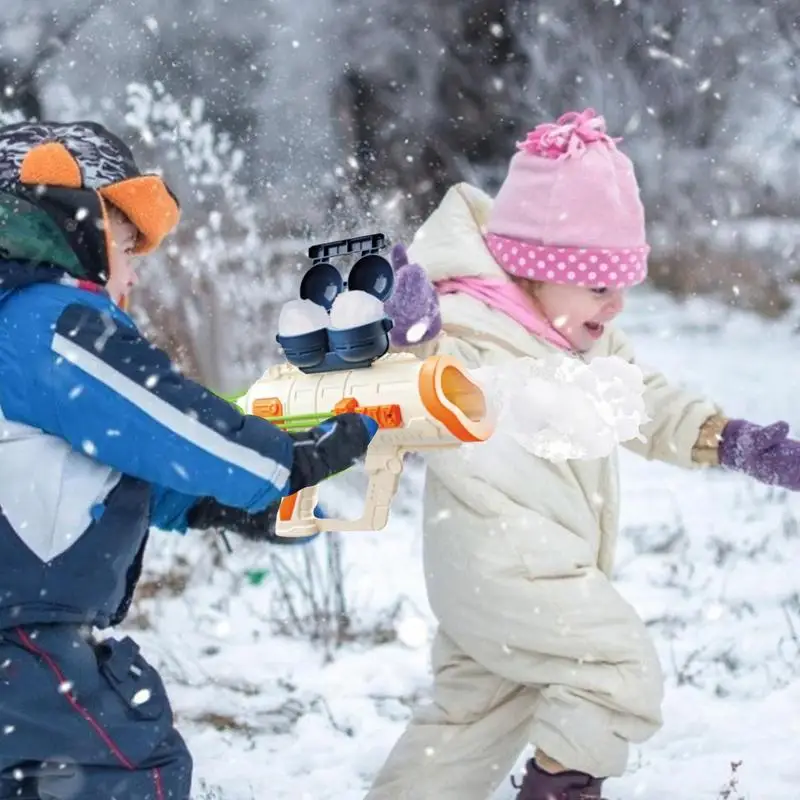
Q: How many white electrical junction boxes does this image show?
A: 0